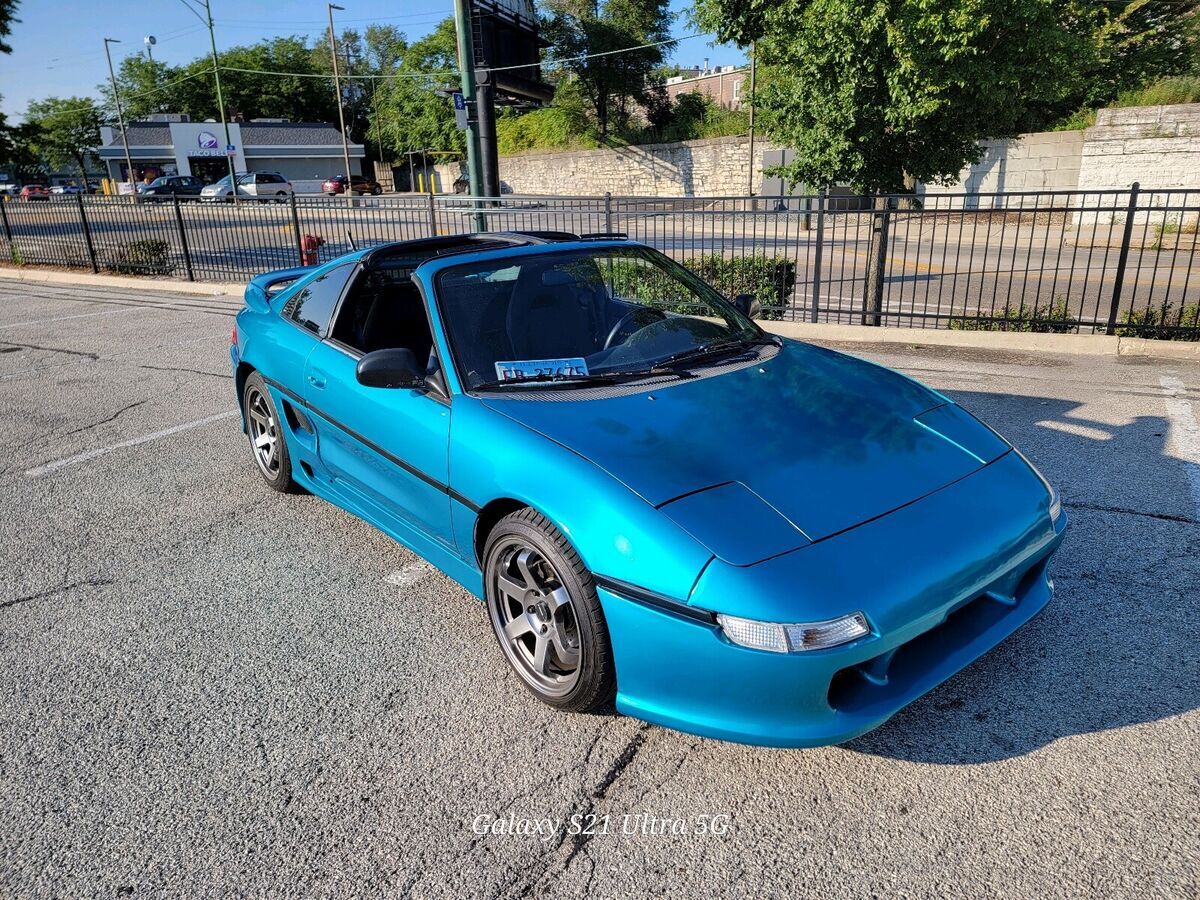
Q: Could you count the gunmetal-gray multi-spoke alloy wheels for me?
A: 2